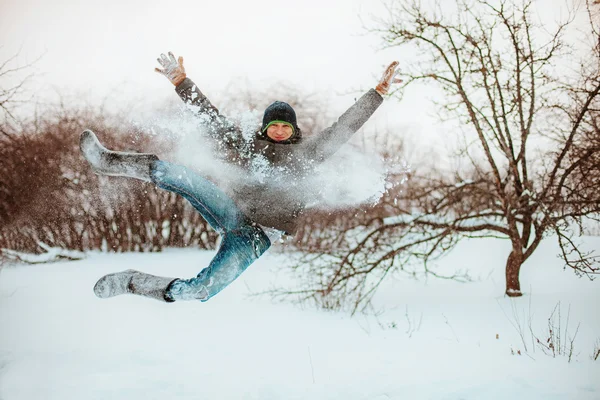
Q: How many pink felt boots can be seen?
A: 0